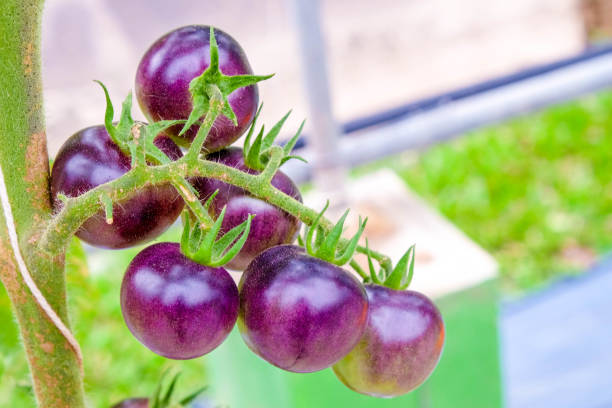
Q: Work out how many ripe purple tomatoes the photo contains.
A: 6